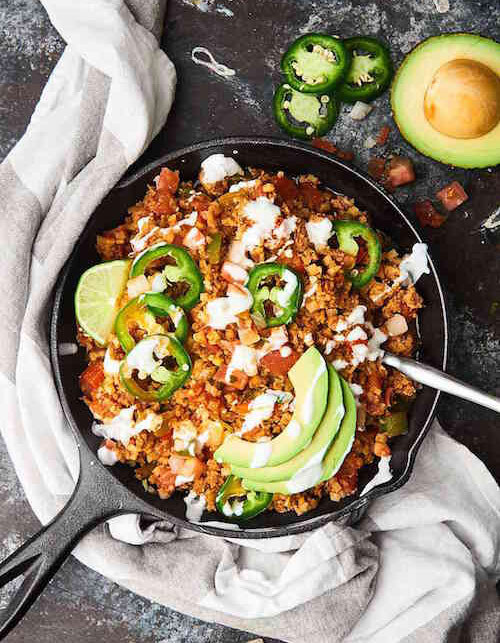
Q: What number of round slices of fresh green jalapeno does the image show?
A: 9